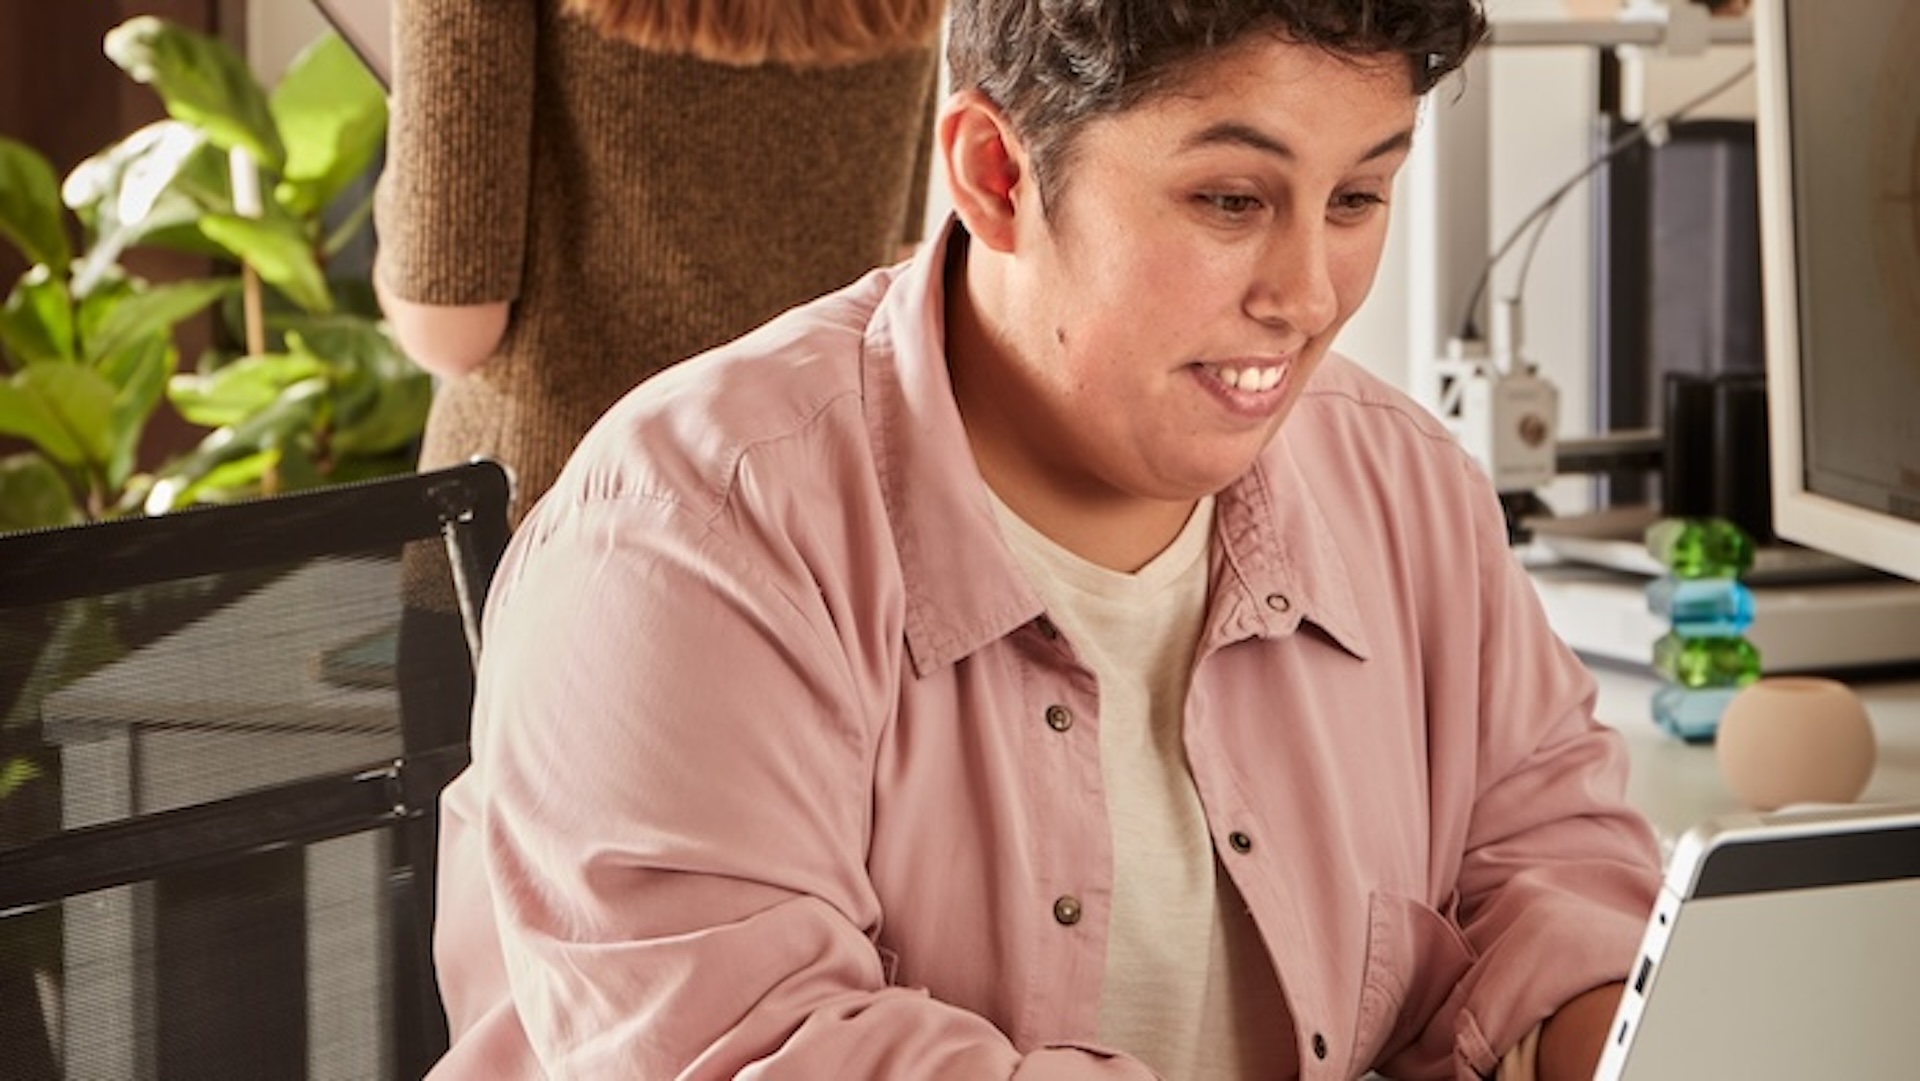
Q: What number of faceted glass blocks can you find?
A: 4